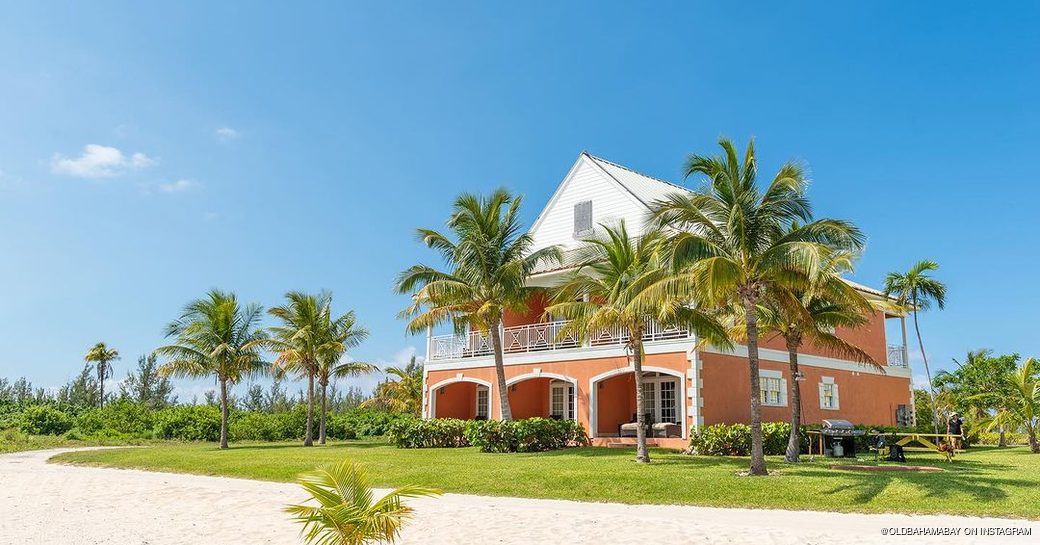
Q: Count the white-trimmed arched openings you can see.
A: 3